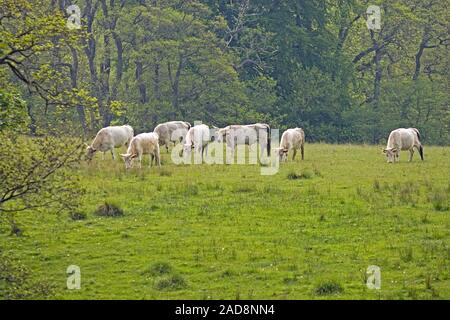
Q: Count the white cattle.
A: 7